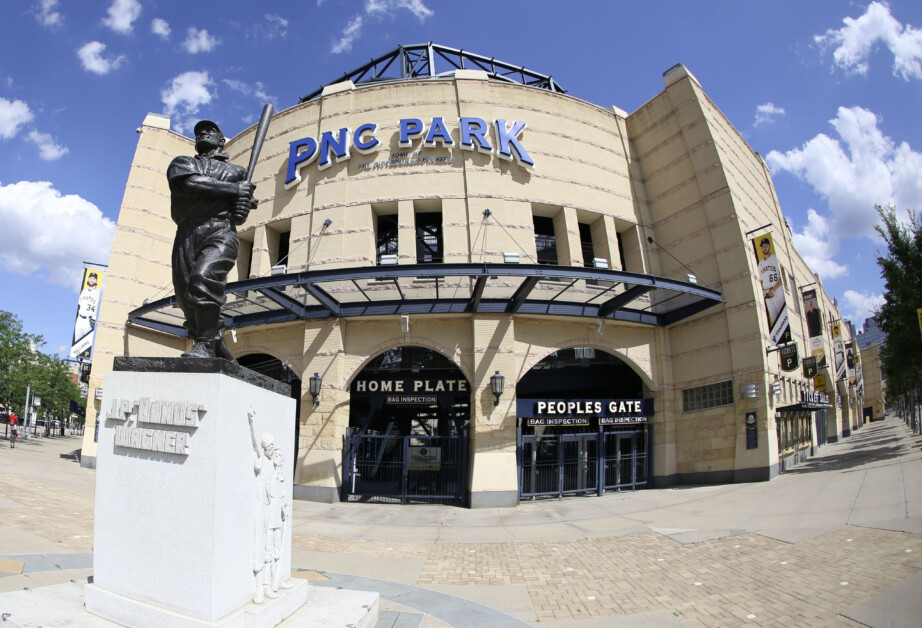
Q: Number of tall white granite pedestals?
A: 1